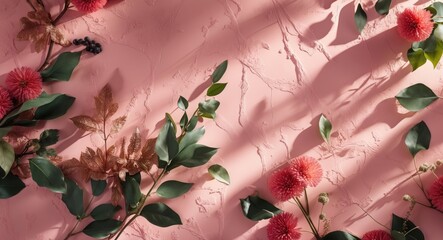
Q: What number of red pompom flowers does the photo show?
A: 9